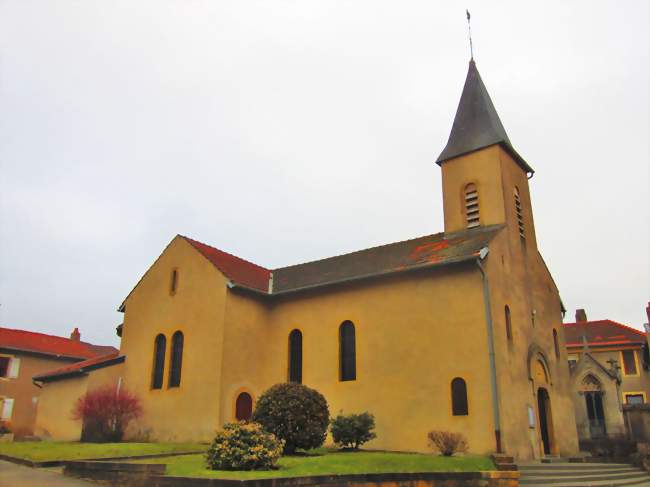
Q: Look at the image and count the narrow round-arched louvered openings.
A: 2